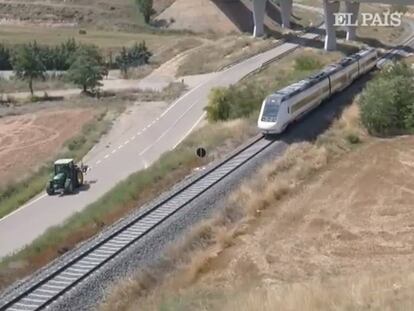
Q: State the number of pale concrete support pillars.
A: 4